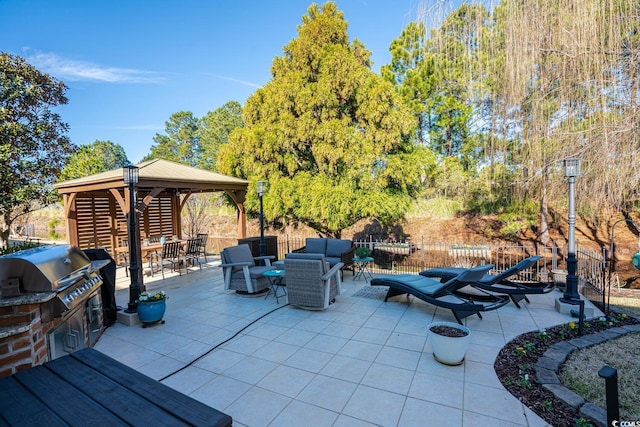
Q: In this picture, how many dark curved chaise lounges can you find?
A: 2